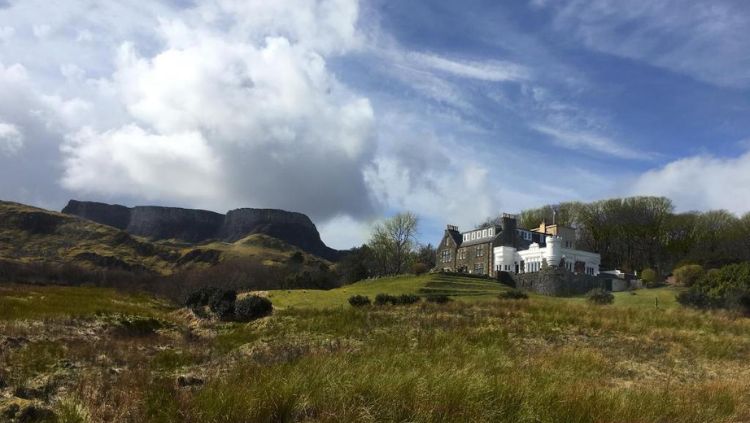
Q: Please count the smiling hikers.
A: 0